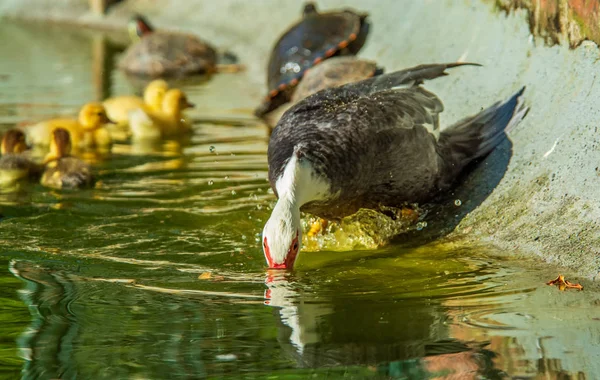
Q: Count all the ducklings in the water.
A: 5